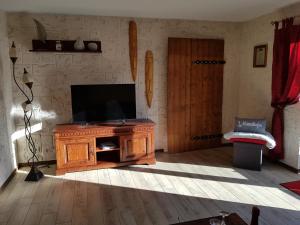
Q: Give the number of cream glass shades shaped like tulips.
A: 3